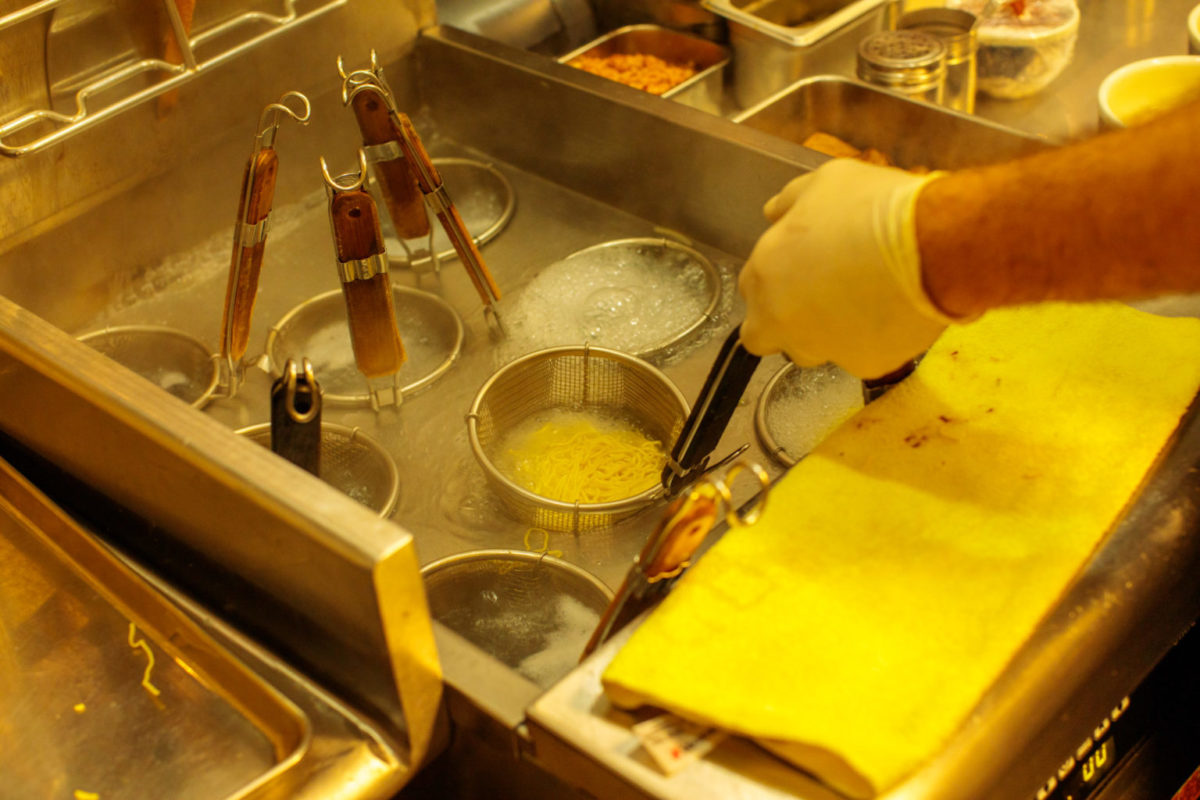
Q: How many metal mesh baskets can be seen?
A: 8